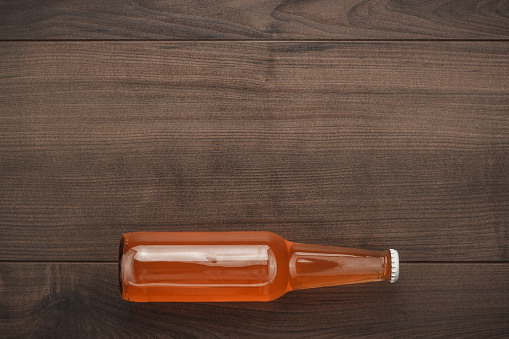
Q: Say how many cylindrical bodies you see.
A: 1